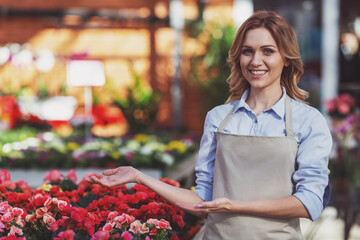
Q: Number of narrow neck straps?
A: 2